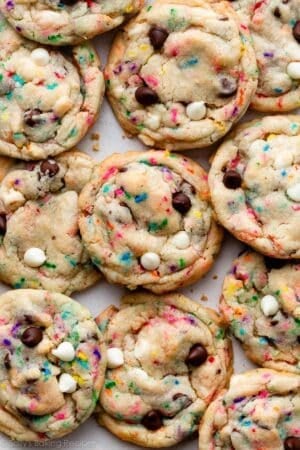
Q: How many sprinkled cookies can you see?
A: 11